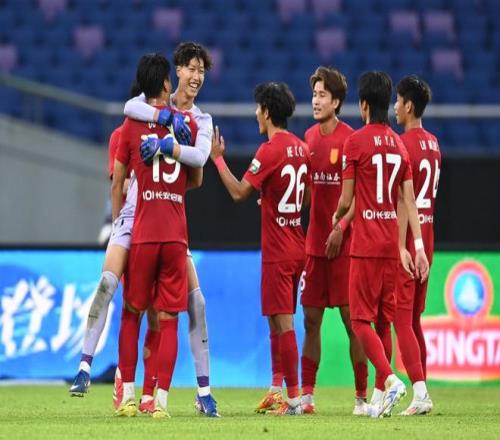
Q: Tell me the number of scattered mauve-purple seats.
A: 11